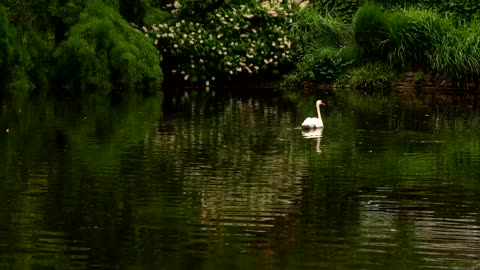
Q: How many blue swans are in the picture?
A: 0